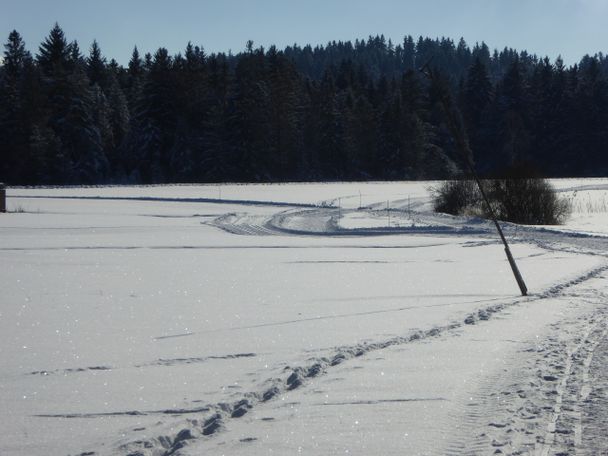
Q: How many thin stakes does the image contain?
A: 5